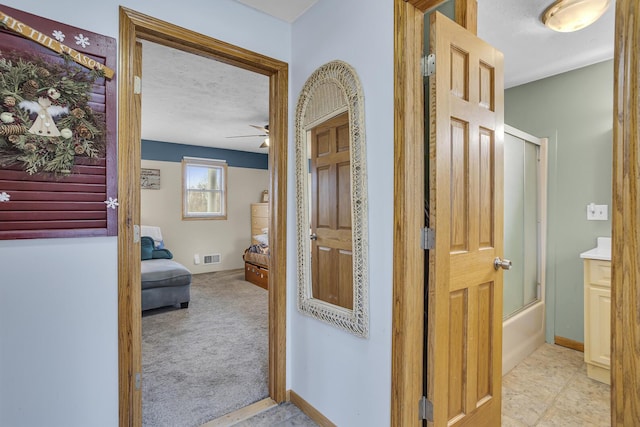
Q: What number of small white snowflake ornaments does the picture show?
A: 4